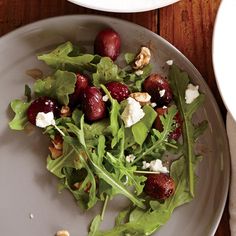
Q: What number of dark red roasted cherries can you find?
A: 8